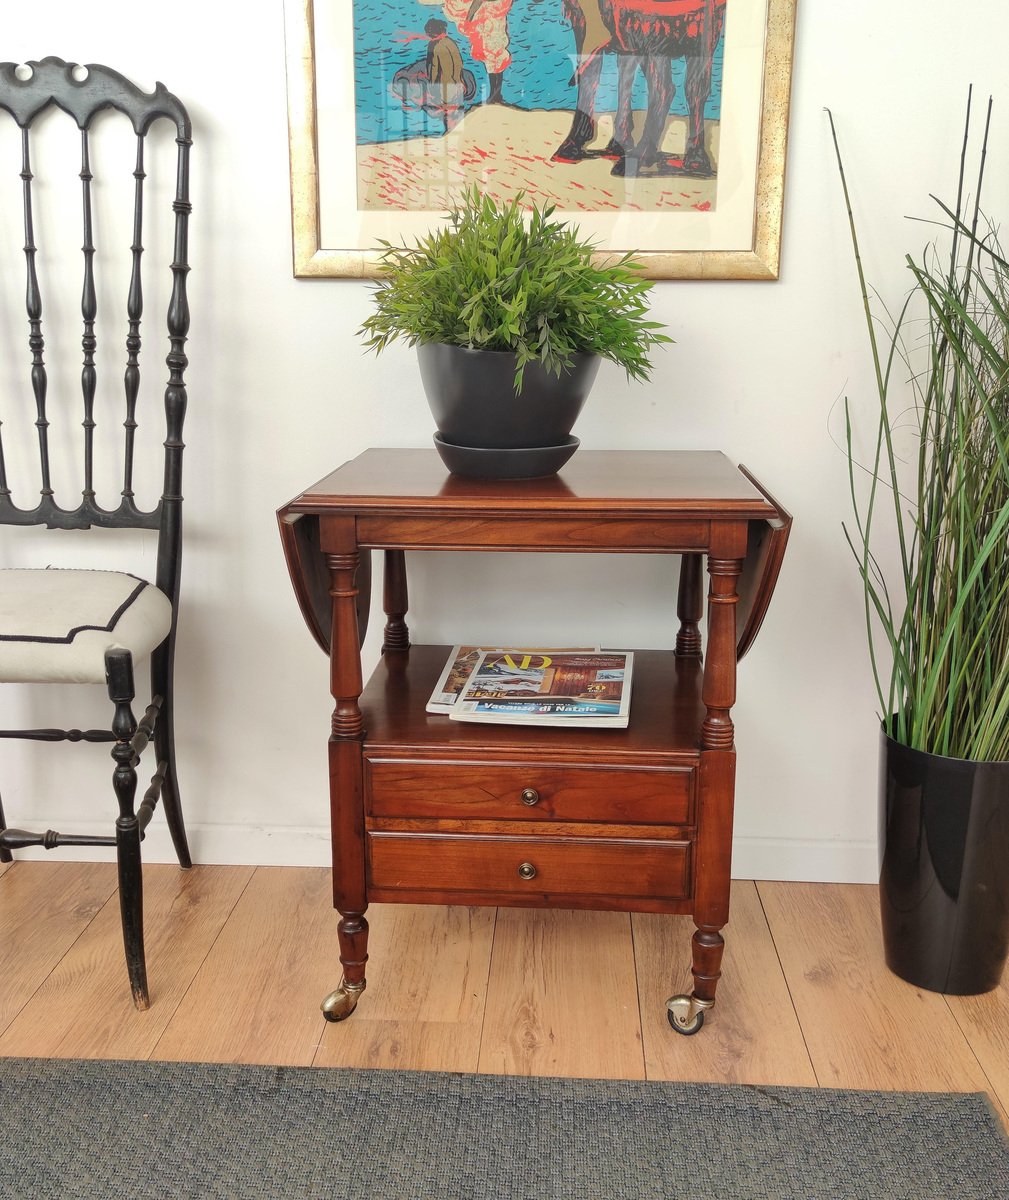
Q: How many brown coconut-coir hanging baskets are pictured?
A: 0